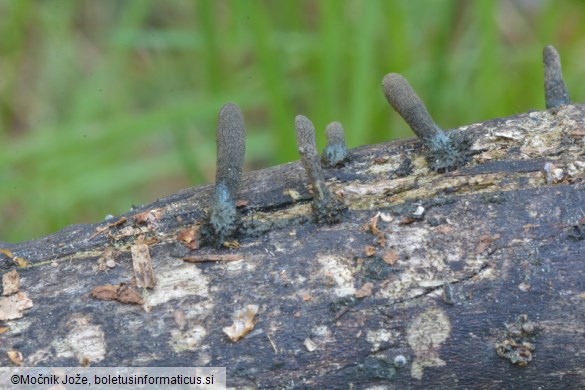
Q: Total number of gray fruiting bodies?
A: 5